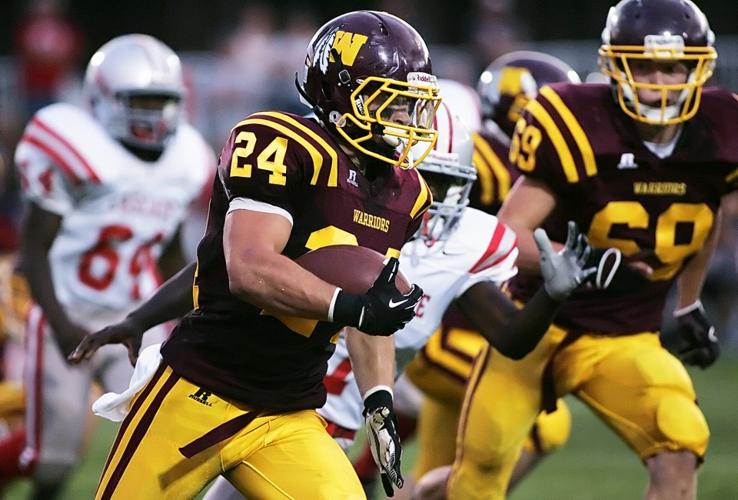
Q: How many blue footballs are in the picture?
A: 0